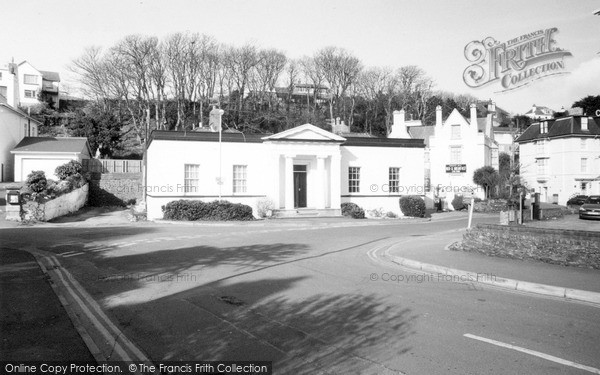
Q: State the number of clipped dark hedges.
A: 3